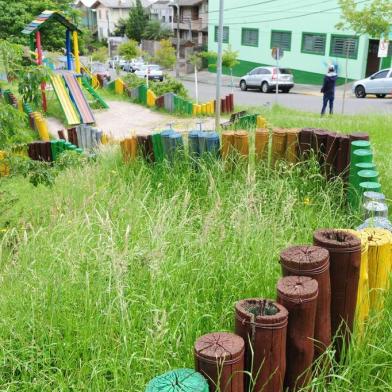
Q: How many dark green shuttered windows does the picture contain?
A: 5